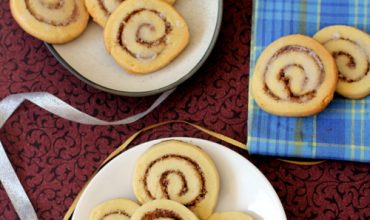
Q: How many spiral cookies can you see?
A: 9